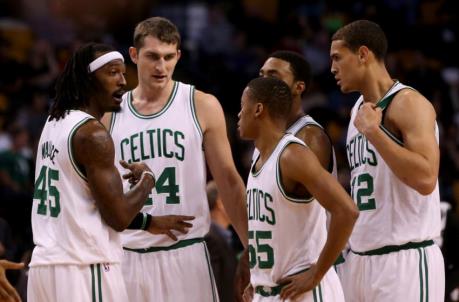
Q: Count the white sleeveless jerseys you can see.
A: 5